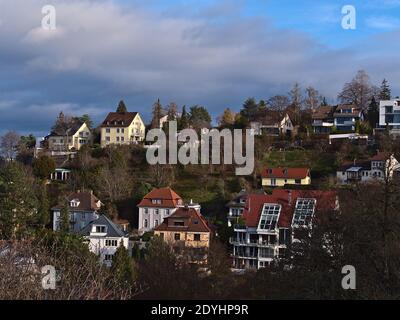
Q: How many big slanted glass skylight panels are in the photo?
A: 2